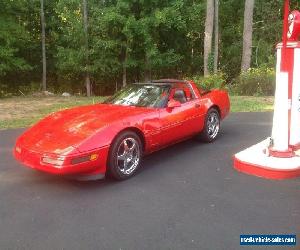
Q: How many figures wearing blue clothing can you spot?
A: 0